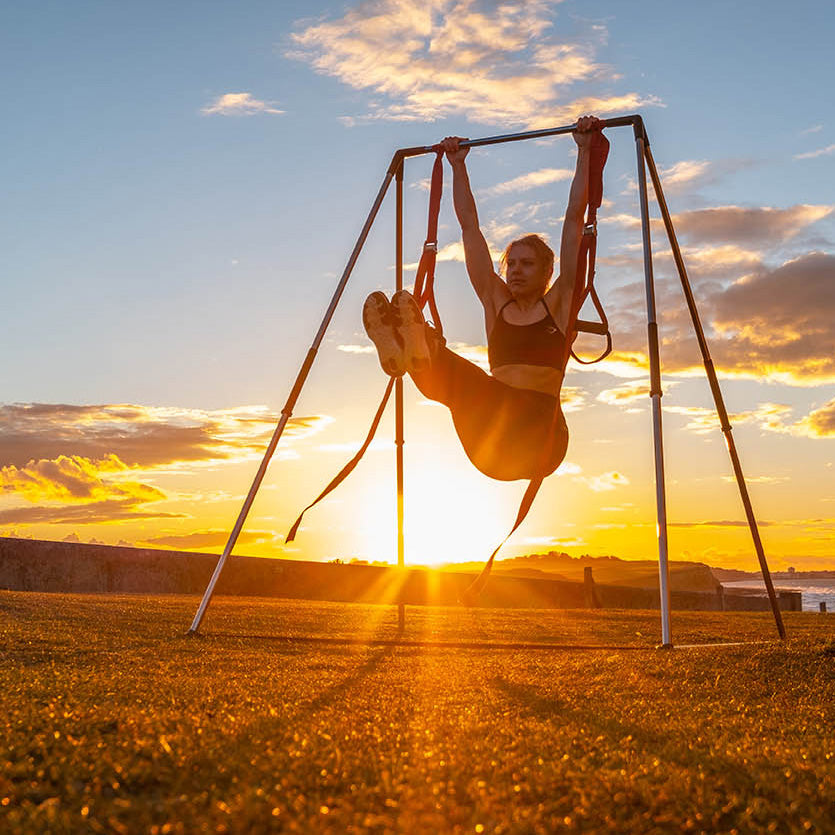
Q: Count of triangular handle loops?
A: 2